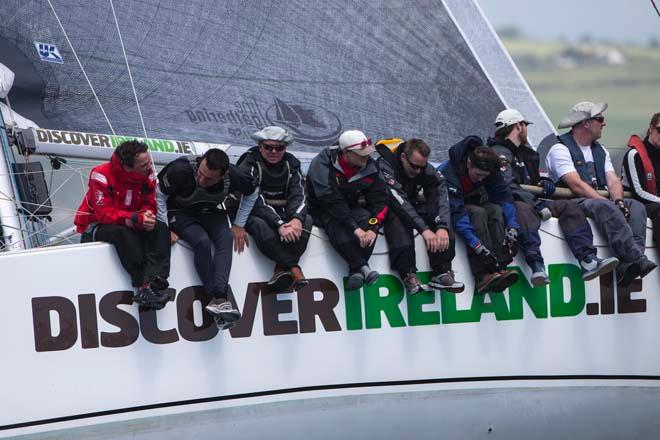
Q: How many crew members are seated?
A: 9